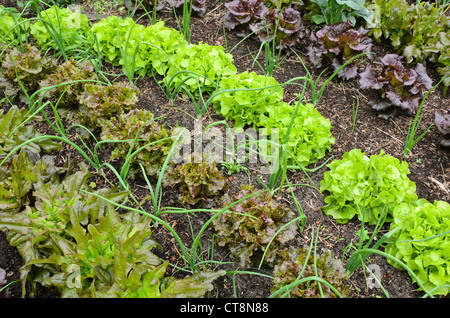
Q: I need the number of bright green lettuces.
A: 9